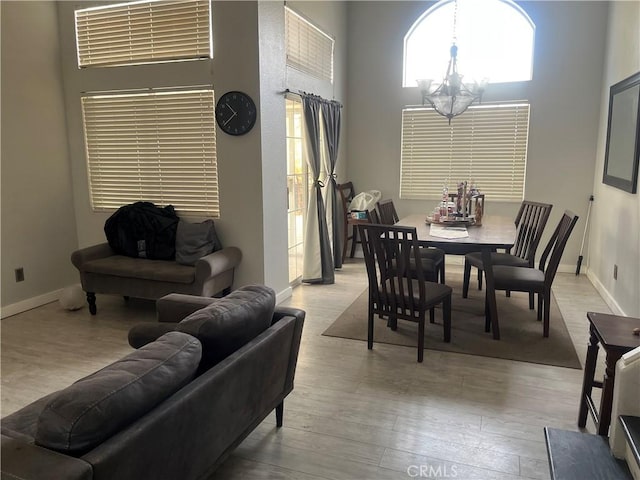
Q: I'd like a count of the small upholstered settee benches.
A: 1